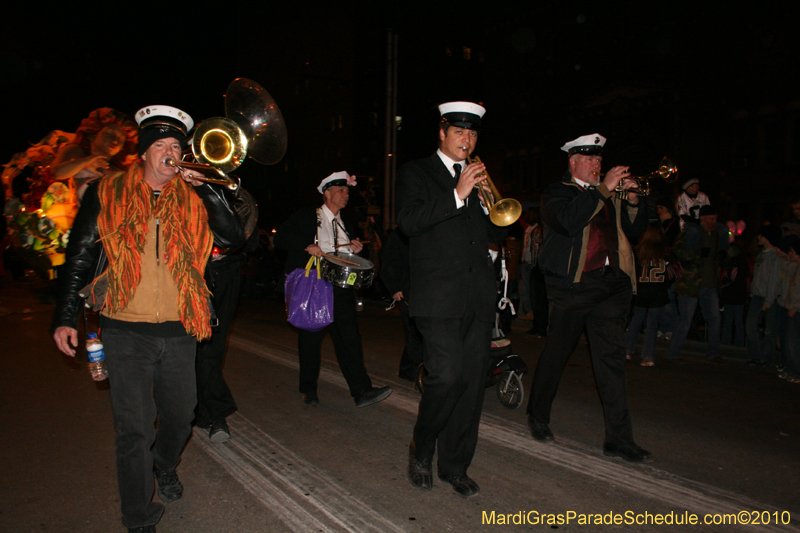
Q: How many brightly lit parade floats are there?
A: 1